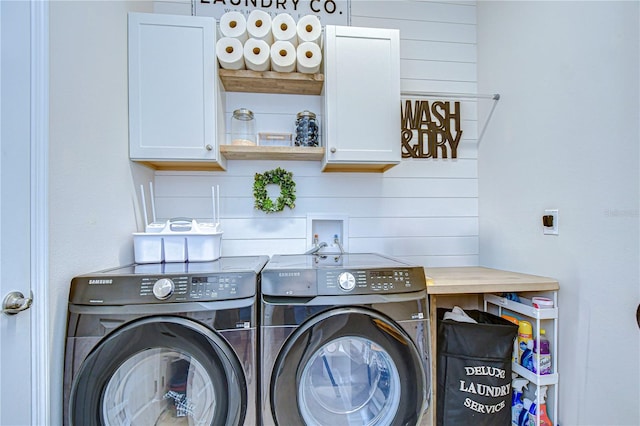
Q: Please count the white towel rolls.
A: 8